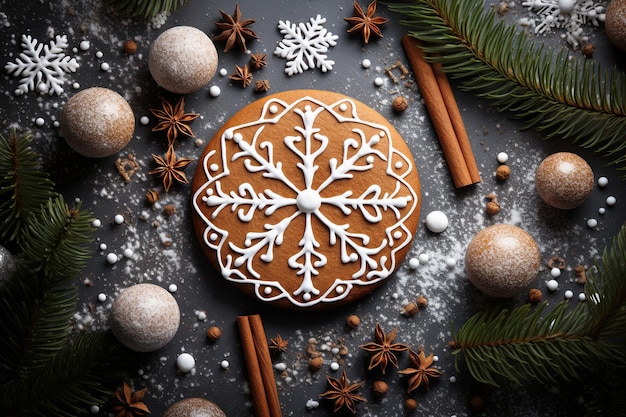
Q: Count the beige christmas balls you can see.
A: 7